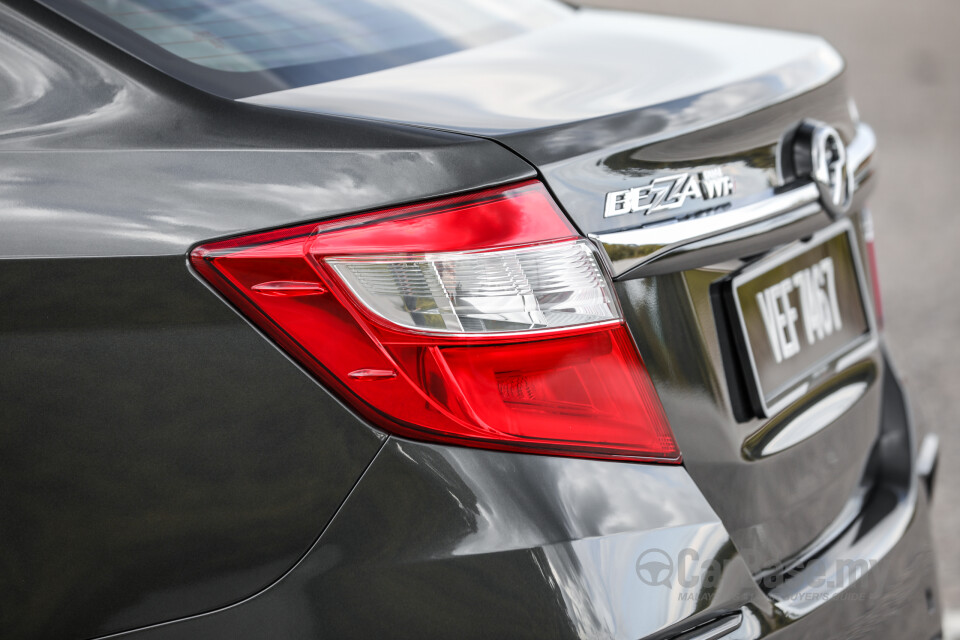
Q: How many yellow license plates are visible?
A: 0